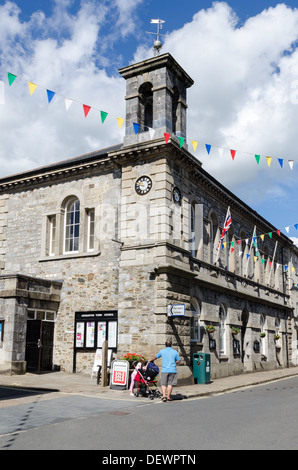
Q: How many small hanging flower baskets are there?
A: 4